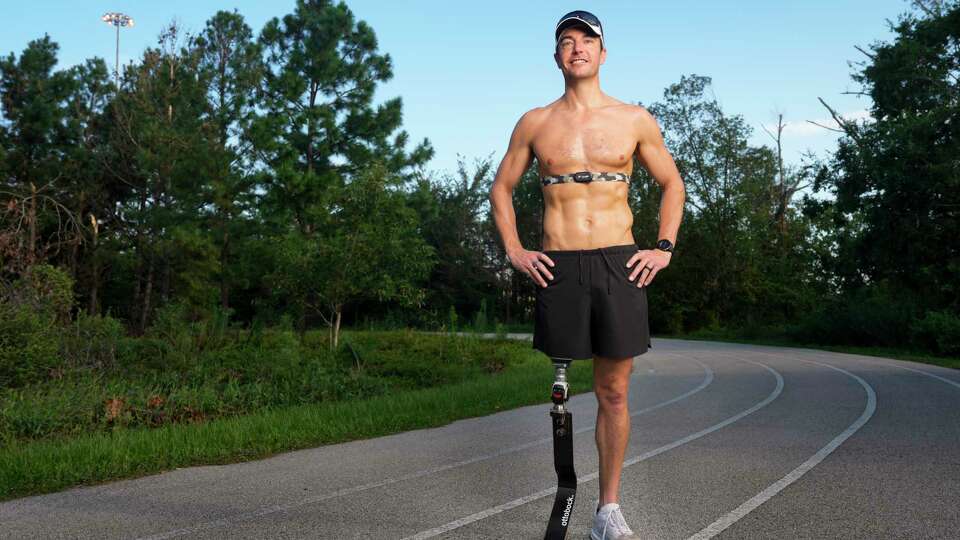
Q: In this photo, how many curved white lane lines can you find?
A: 4